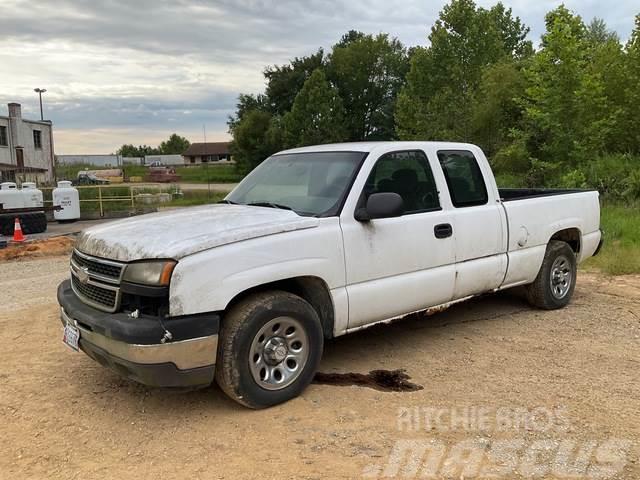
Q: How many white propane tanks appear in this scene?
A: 3